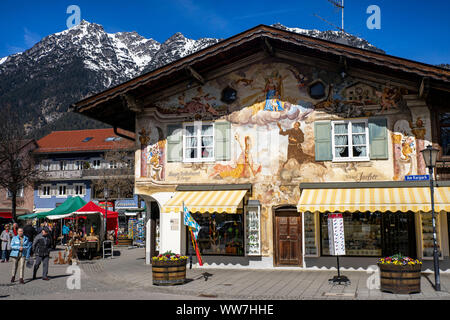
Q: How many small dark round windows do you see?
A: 2